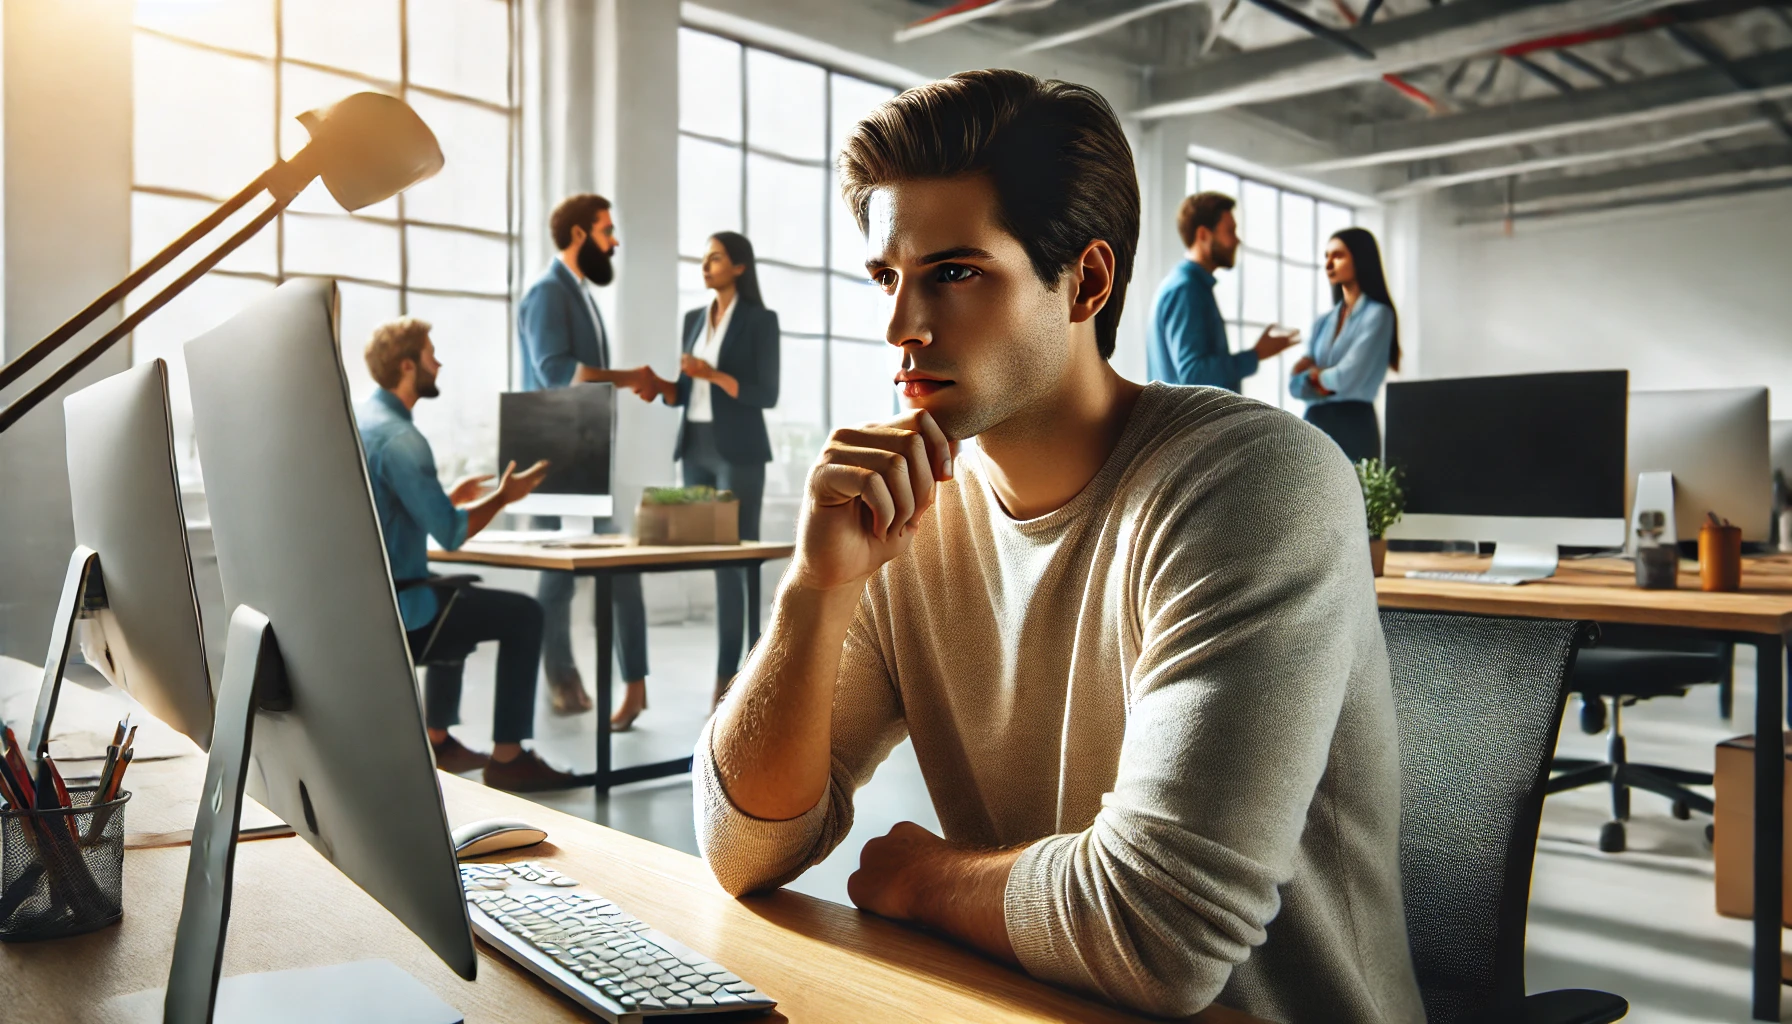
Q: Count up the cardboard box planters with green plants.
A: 1